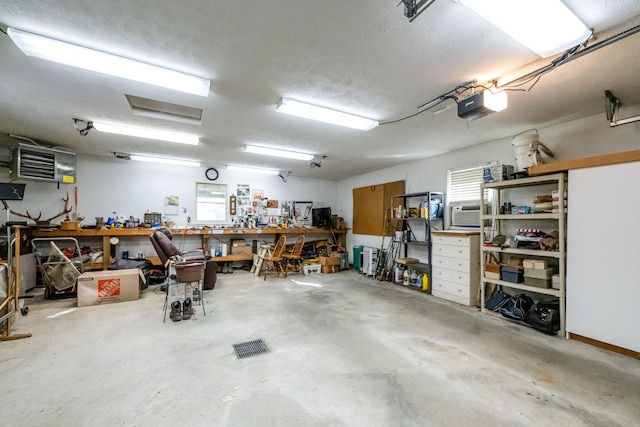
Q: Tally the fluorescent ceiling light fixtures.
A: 7